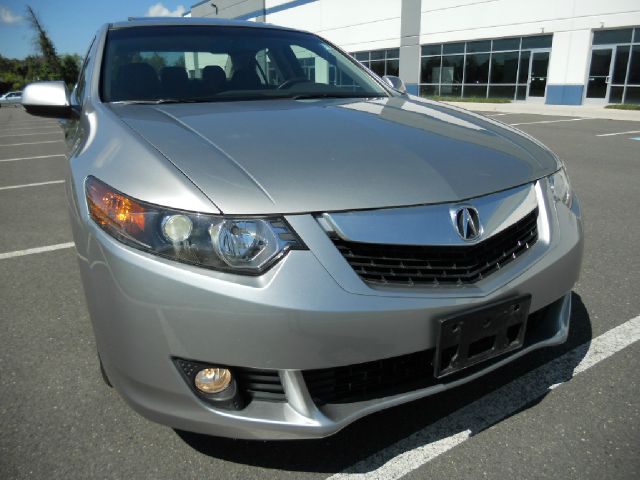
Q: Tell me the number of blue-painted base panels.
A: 2